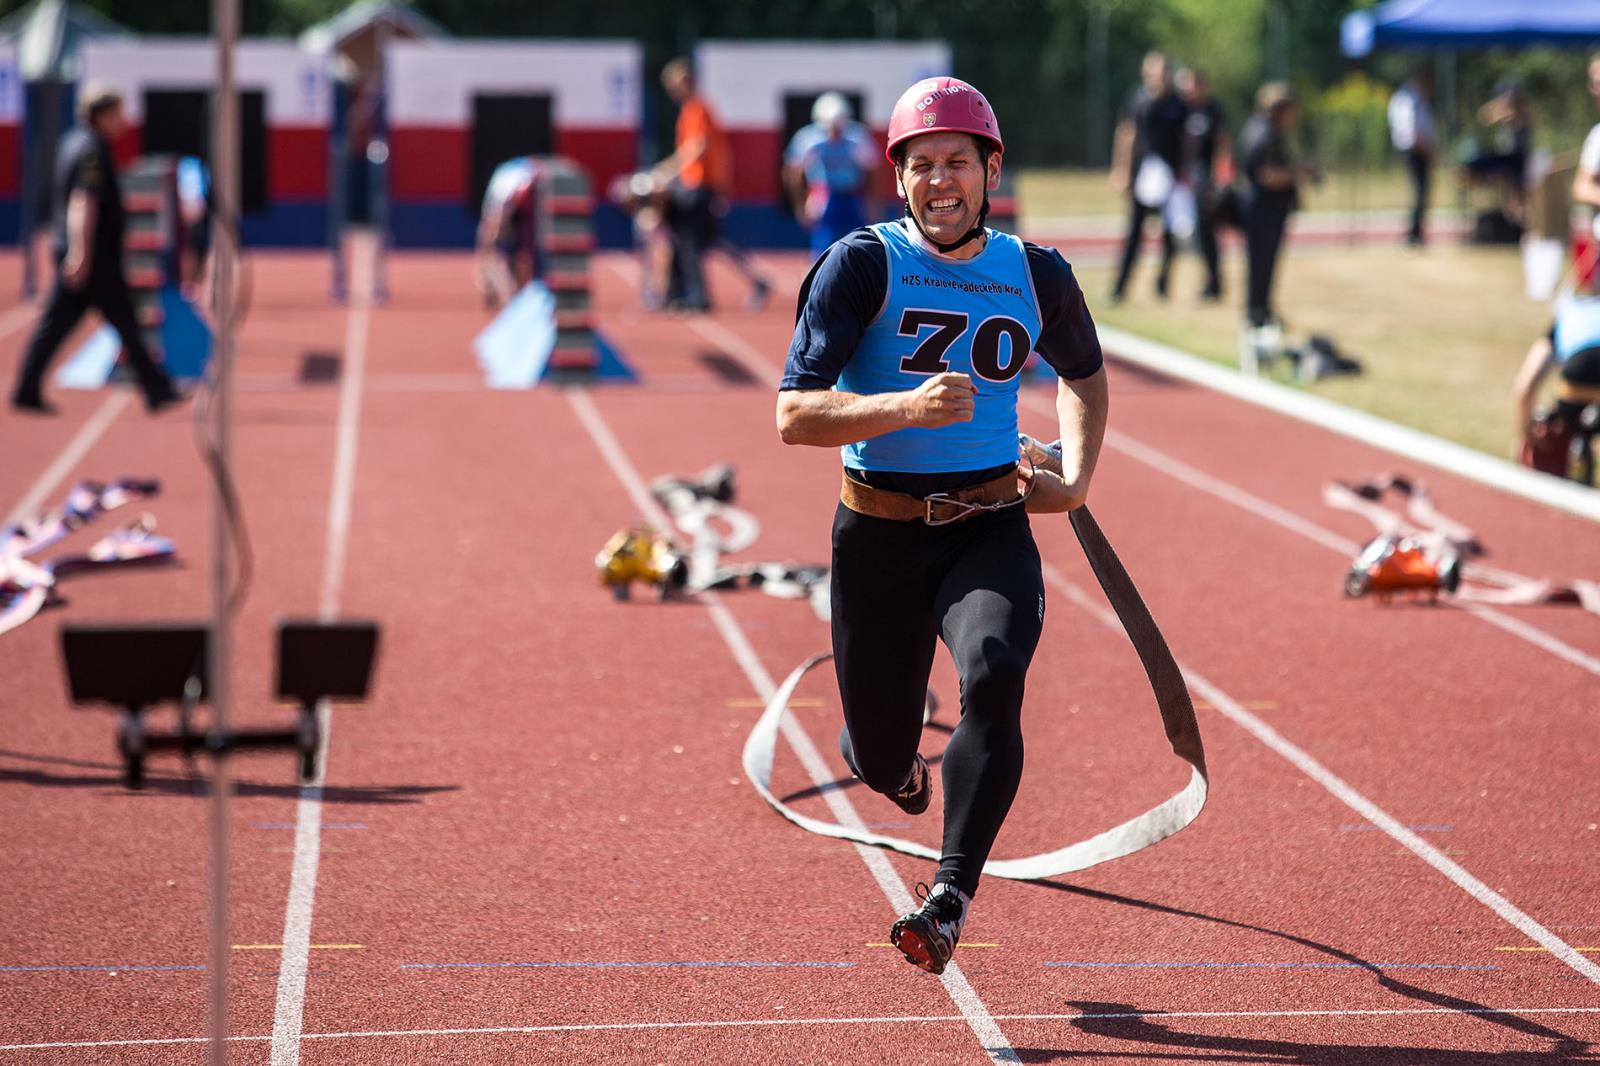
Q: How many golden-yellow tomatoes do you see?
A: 0